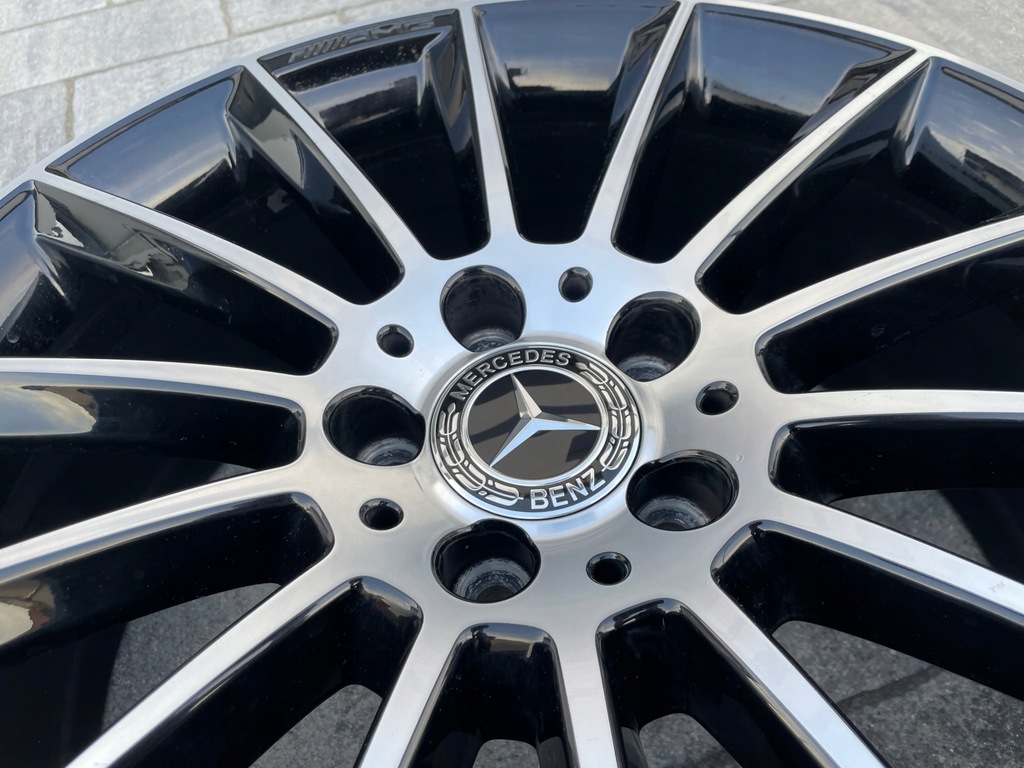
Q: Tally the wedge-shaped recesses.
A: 14